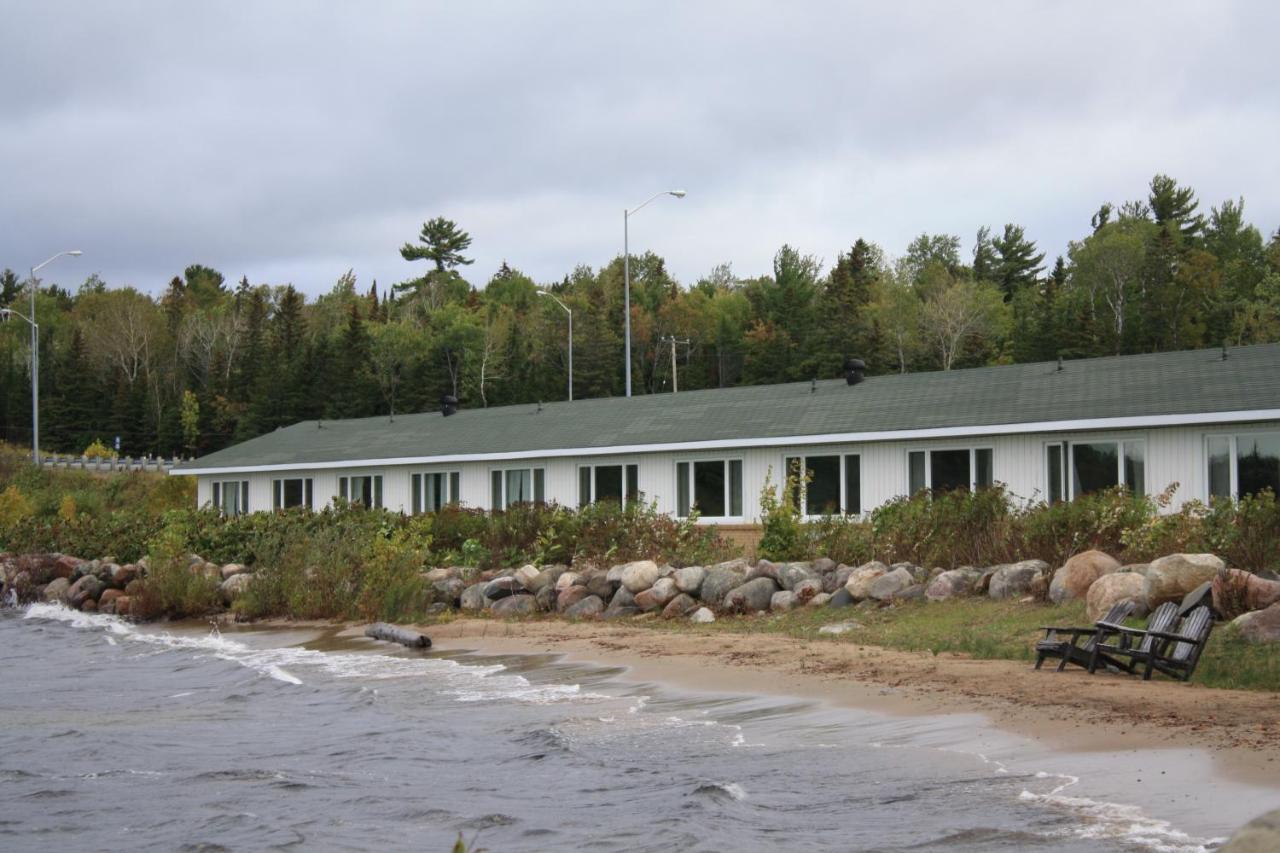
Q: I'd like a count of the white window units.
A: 11